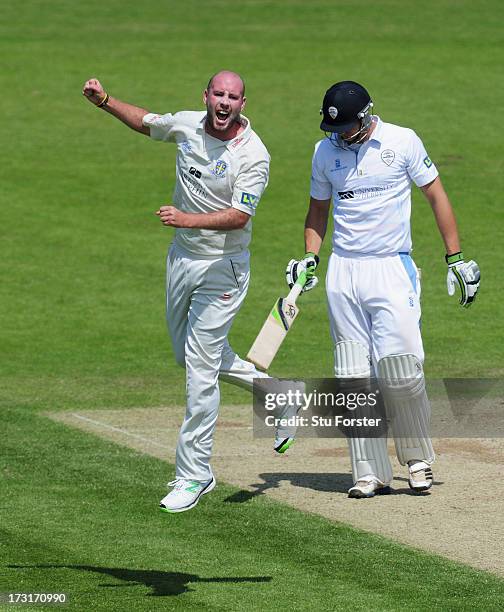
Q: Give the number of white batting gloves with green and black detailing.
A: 2